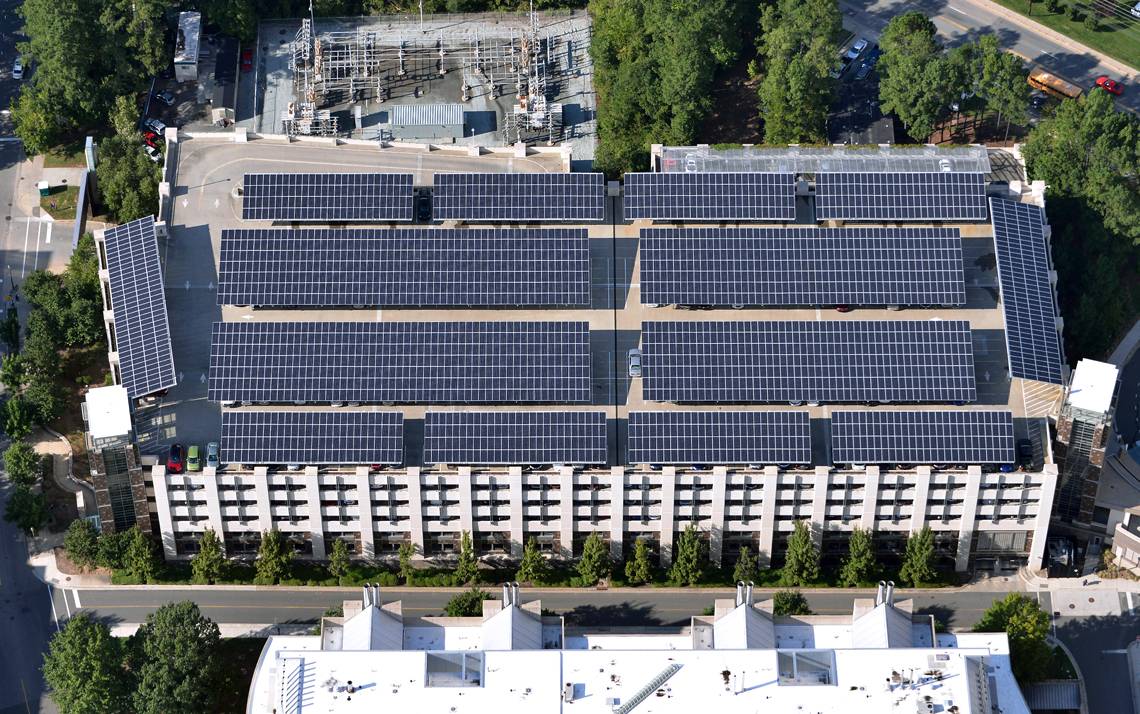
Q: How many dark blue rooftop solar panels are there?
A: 14